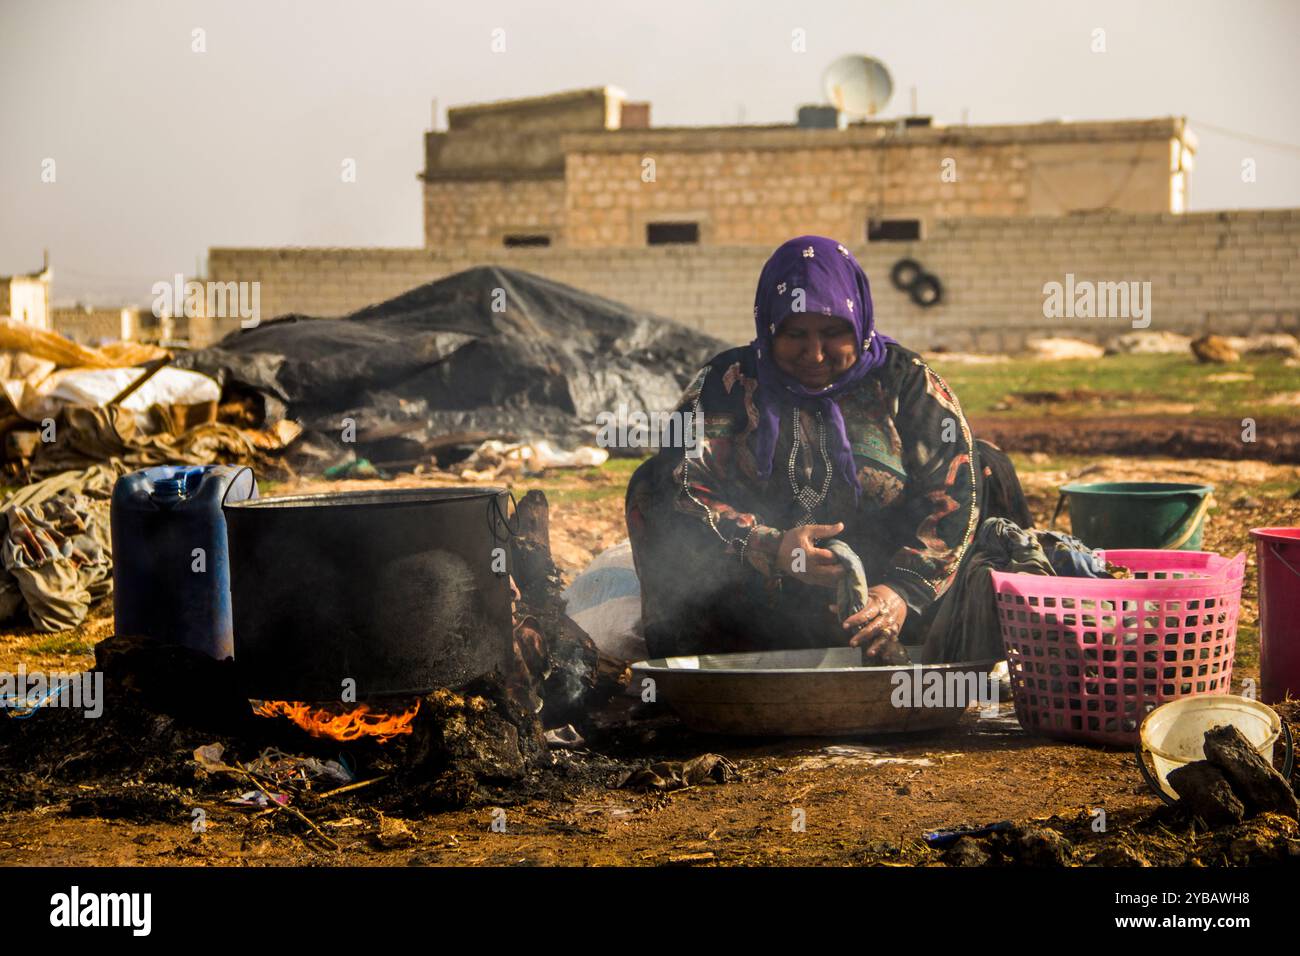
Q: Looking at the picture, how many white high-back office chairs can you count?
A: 0